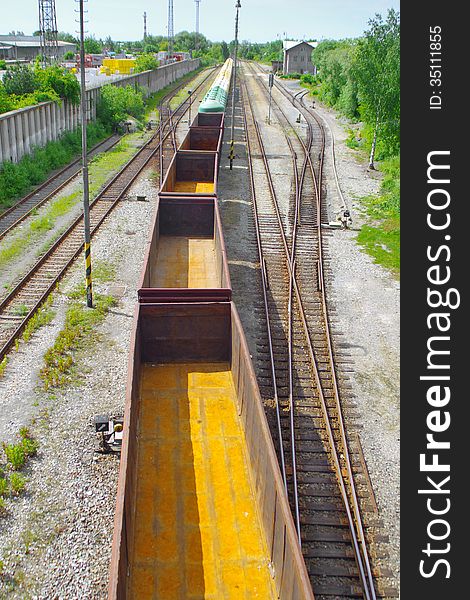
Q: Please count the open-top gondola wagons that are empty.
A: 5